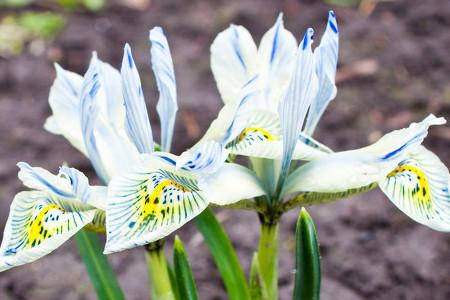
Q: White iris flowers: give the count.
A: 2